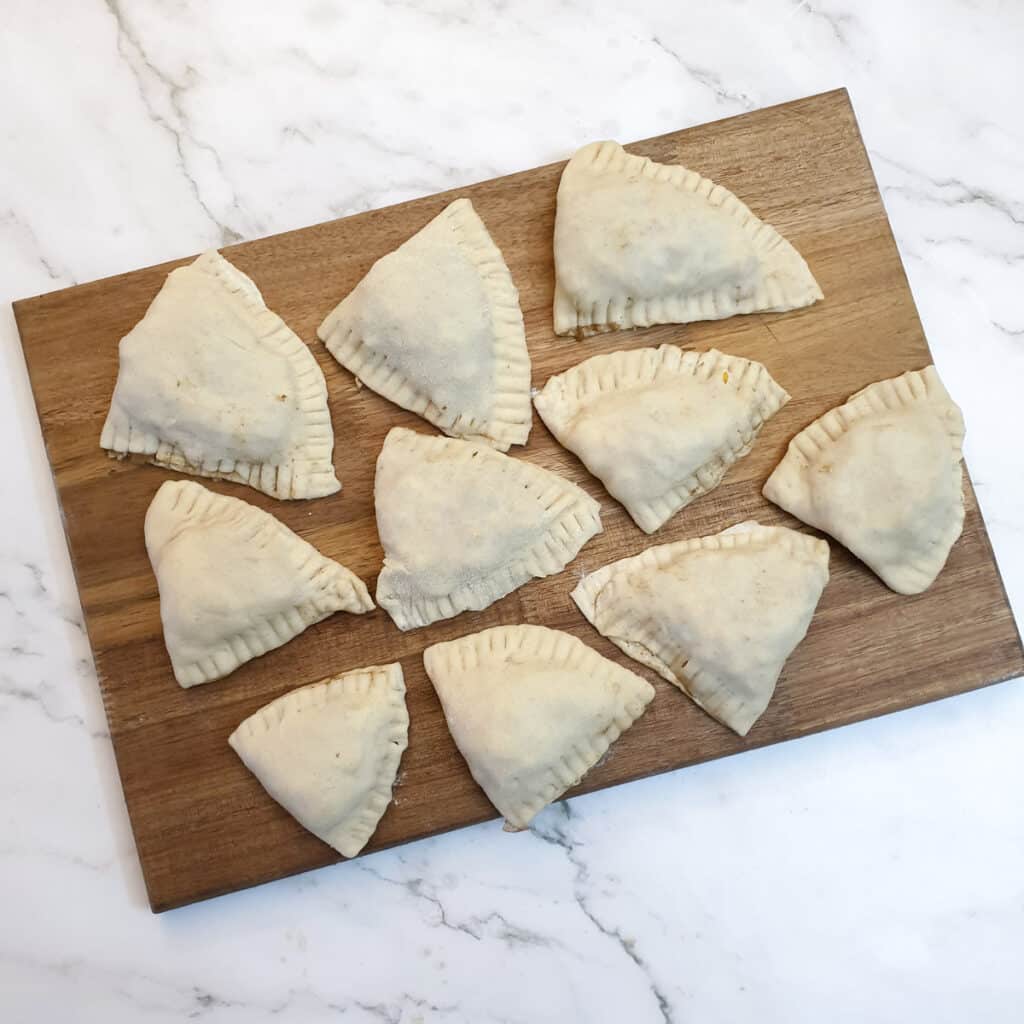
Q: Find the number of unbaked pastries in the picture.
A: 10